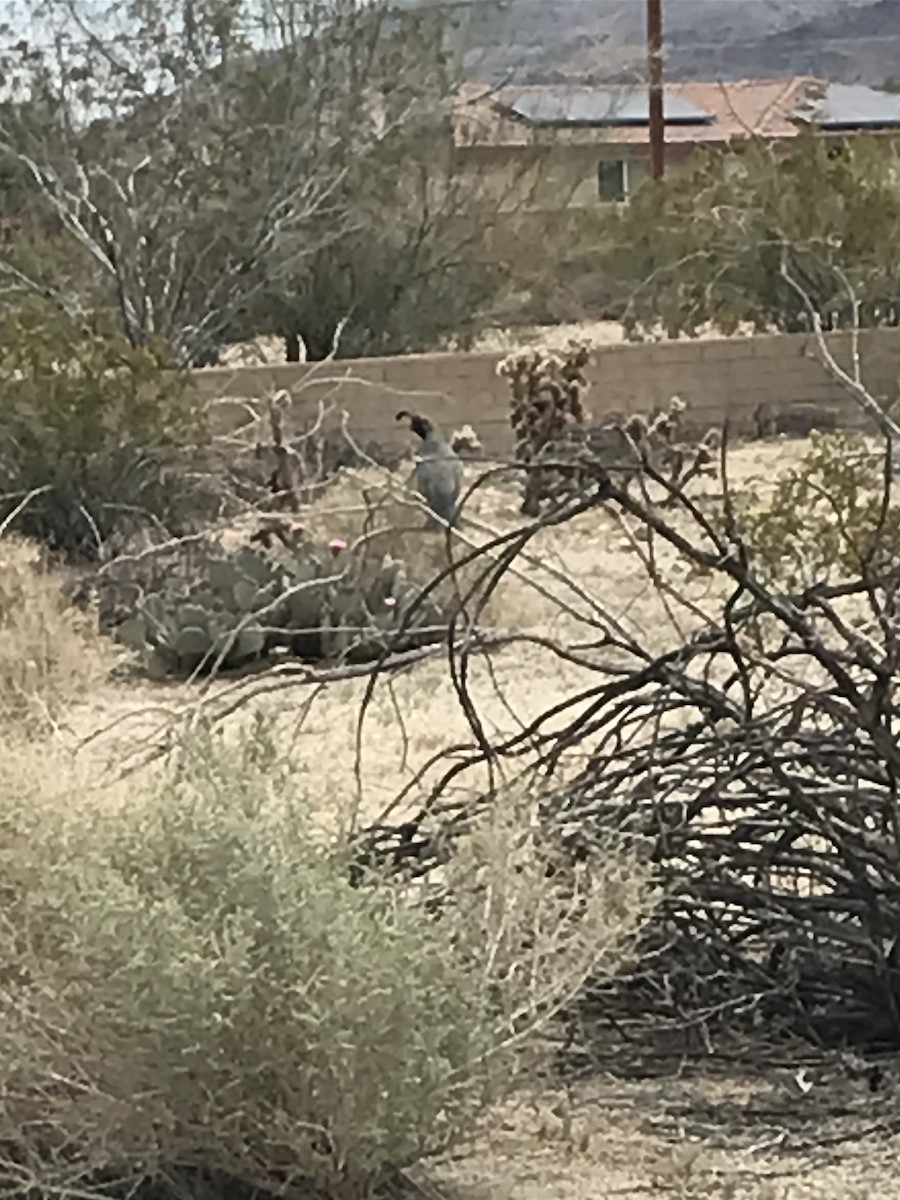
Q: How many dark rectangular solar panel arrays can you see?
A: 2